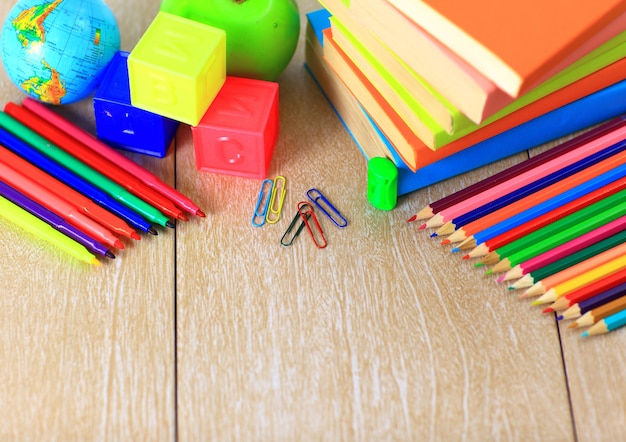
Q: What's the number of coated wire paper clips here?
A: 5